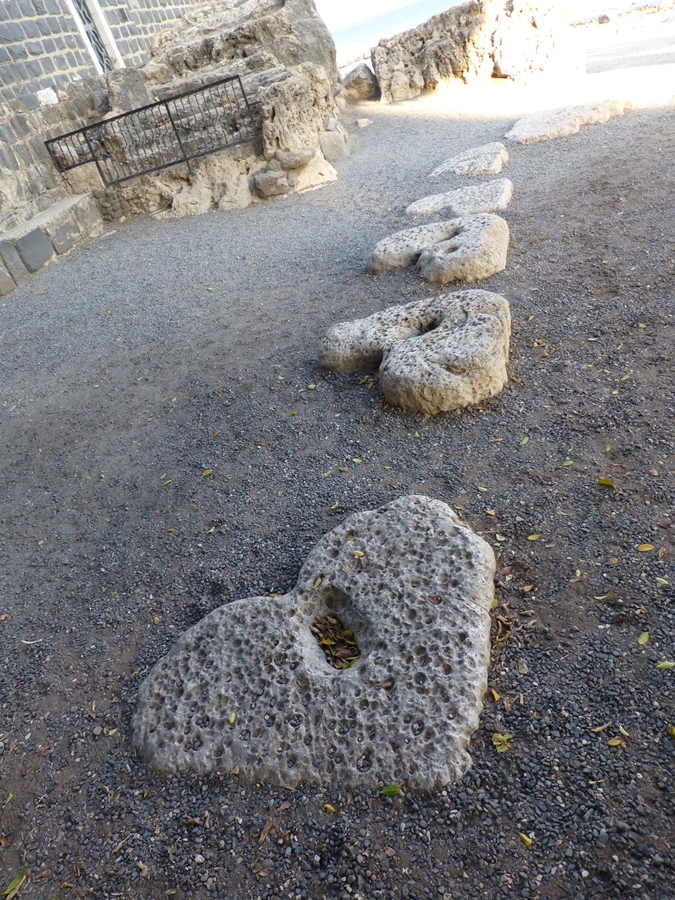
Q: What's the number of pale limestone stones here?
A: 6